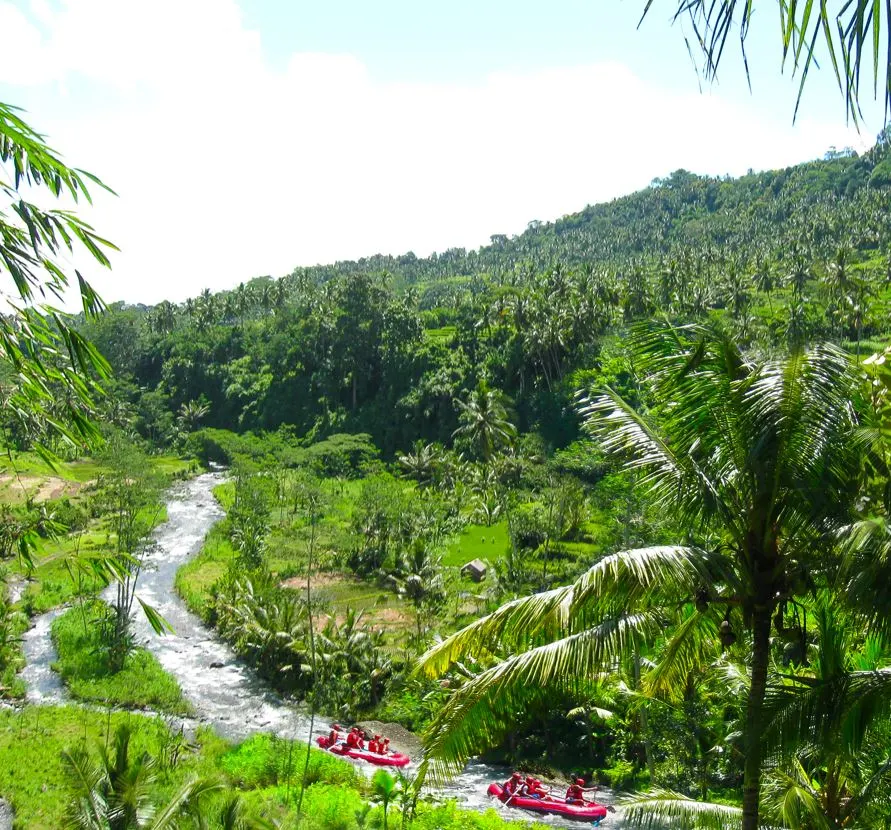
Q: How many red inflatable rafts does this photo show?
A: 2